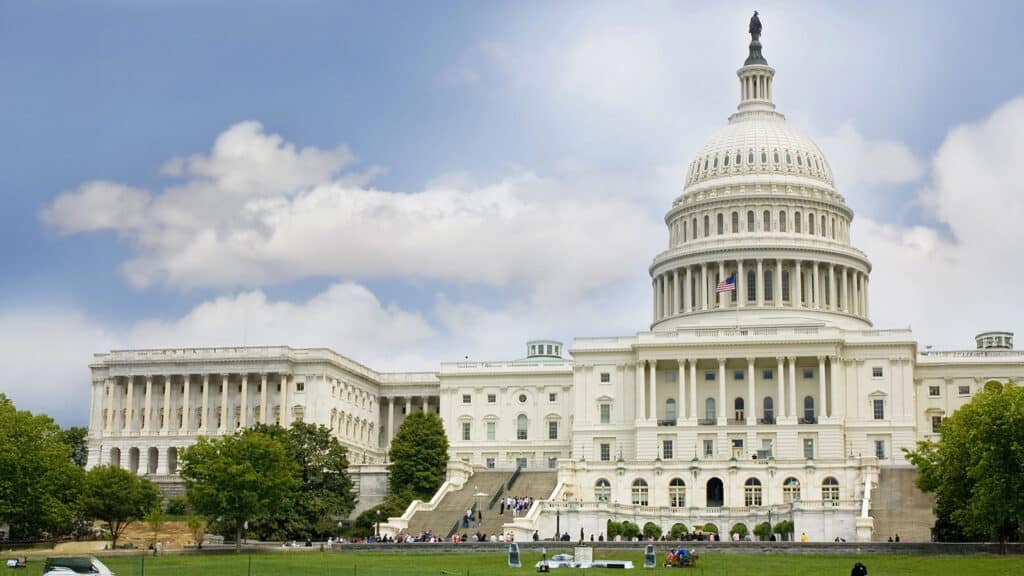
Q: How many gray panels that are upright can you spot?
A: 2